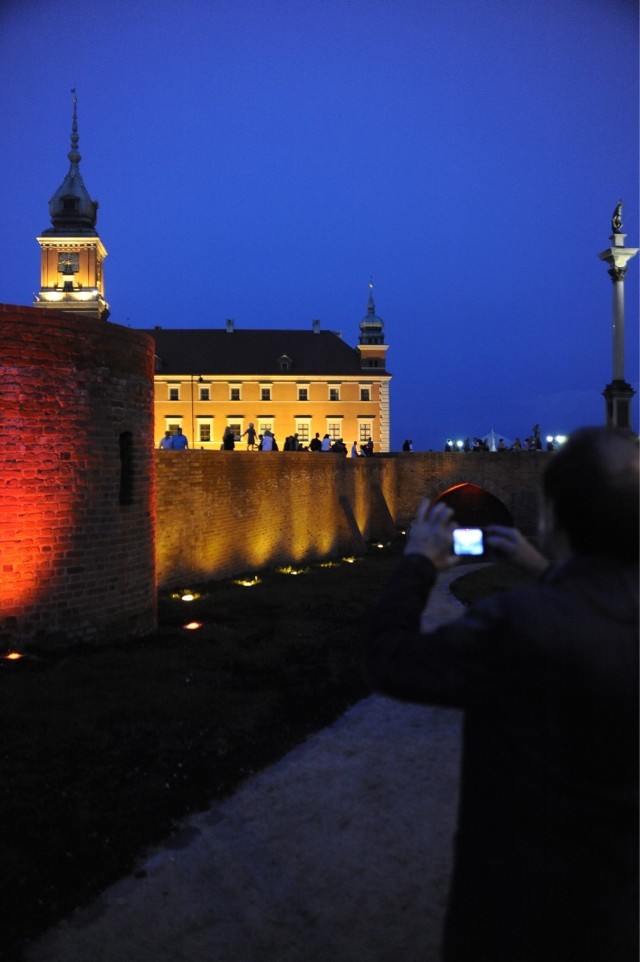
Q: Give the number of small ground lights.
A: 9